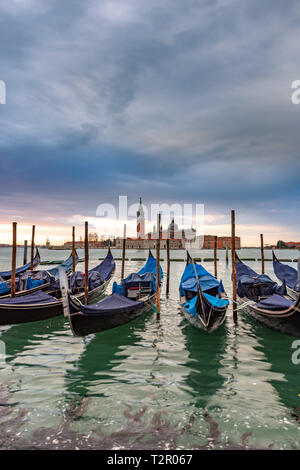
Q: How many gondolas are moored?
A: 7